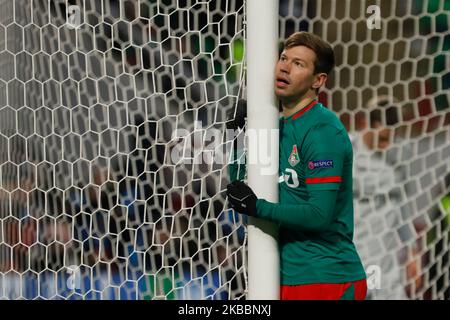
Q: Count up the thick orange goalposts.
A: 0